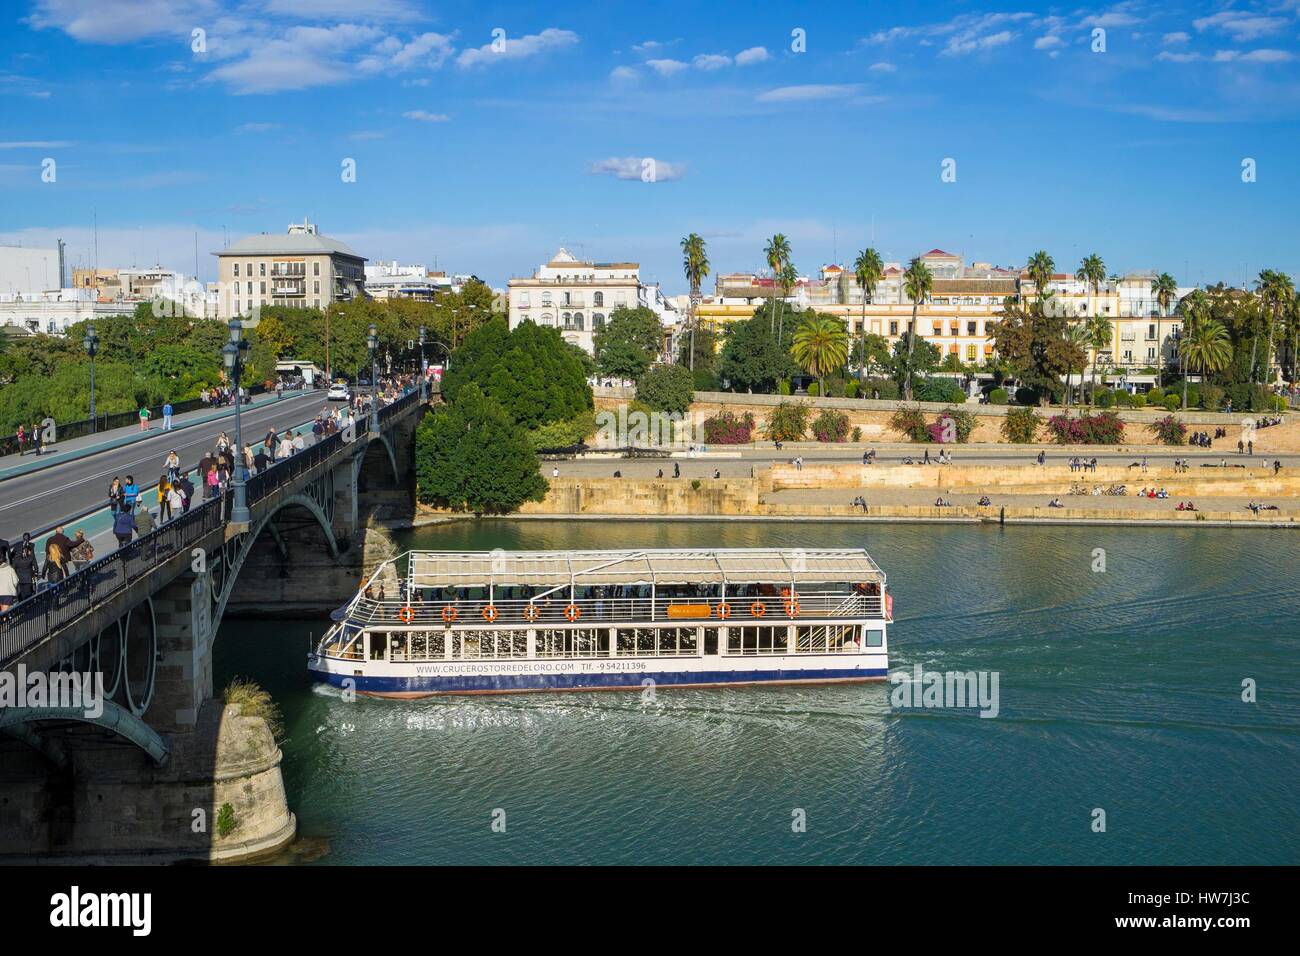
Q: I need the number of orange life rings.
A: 8